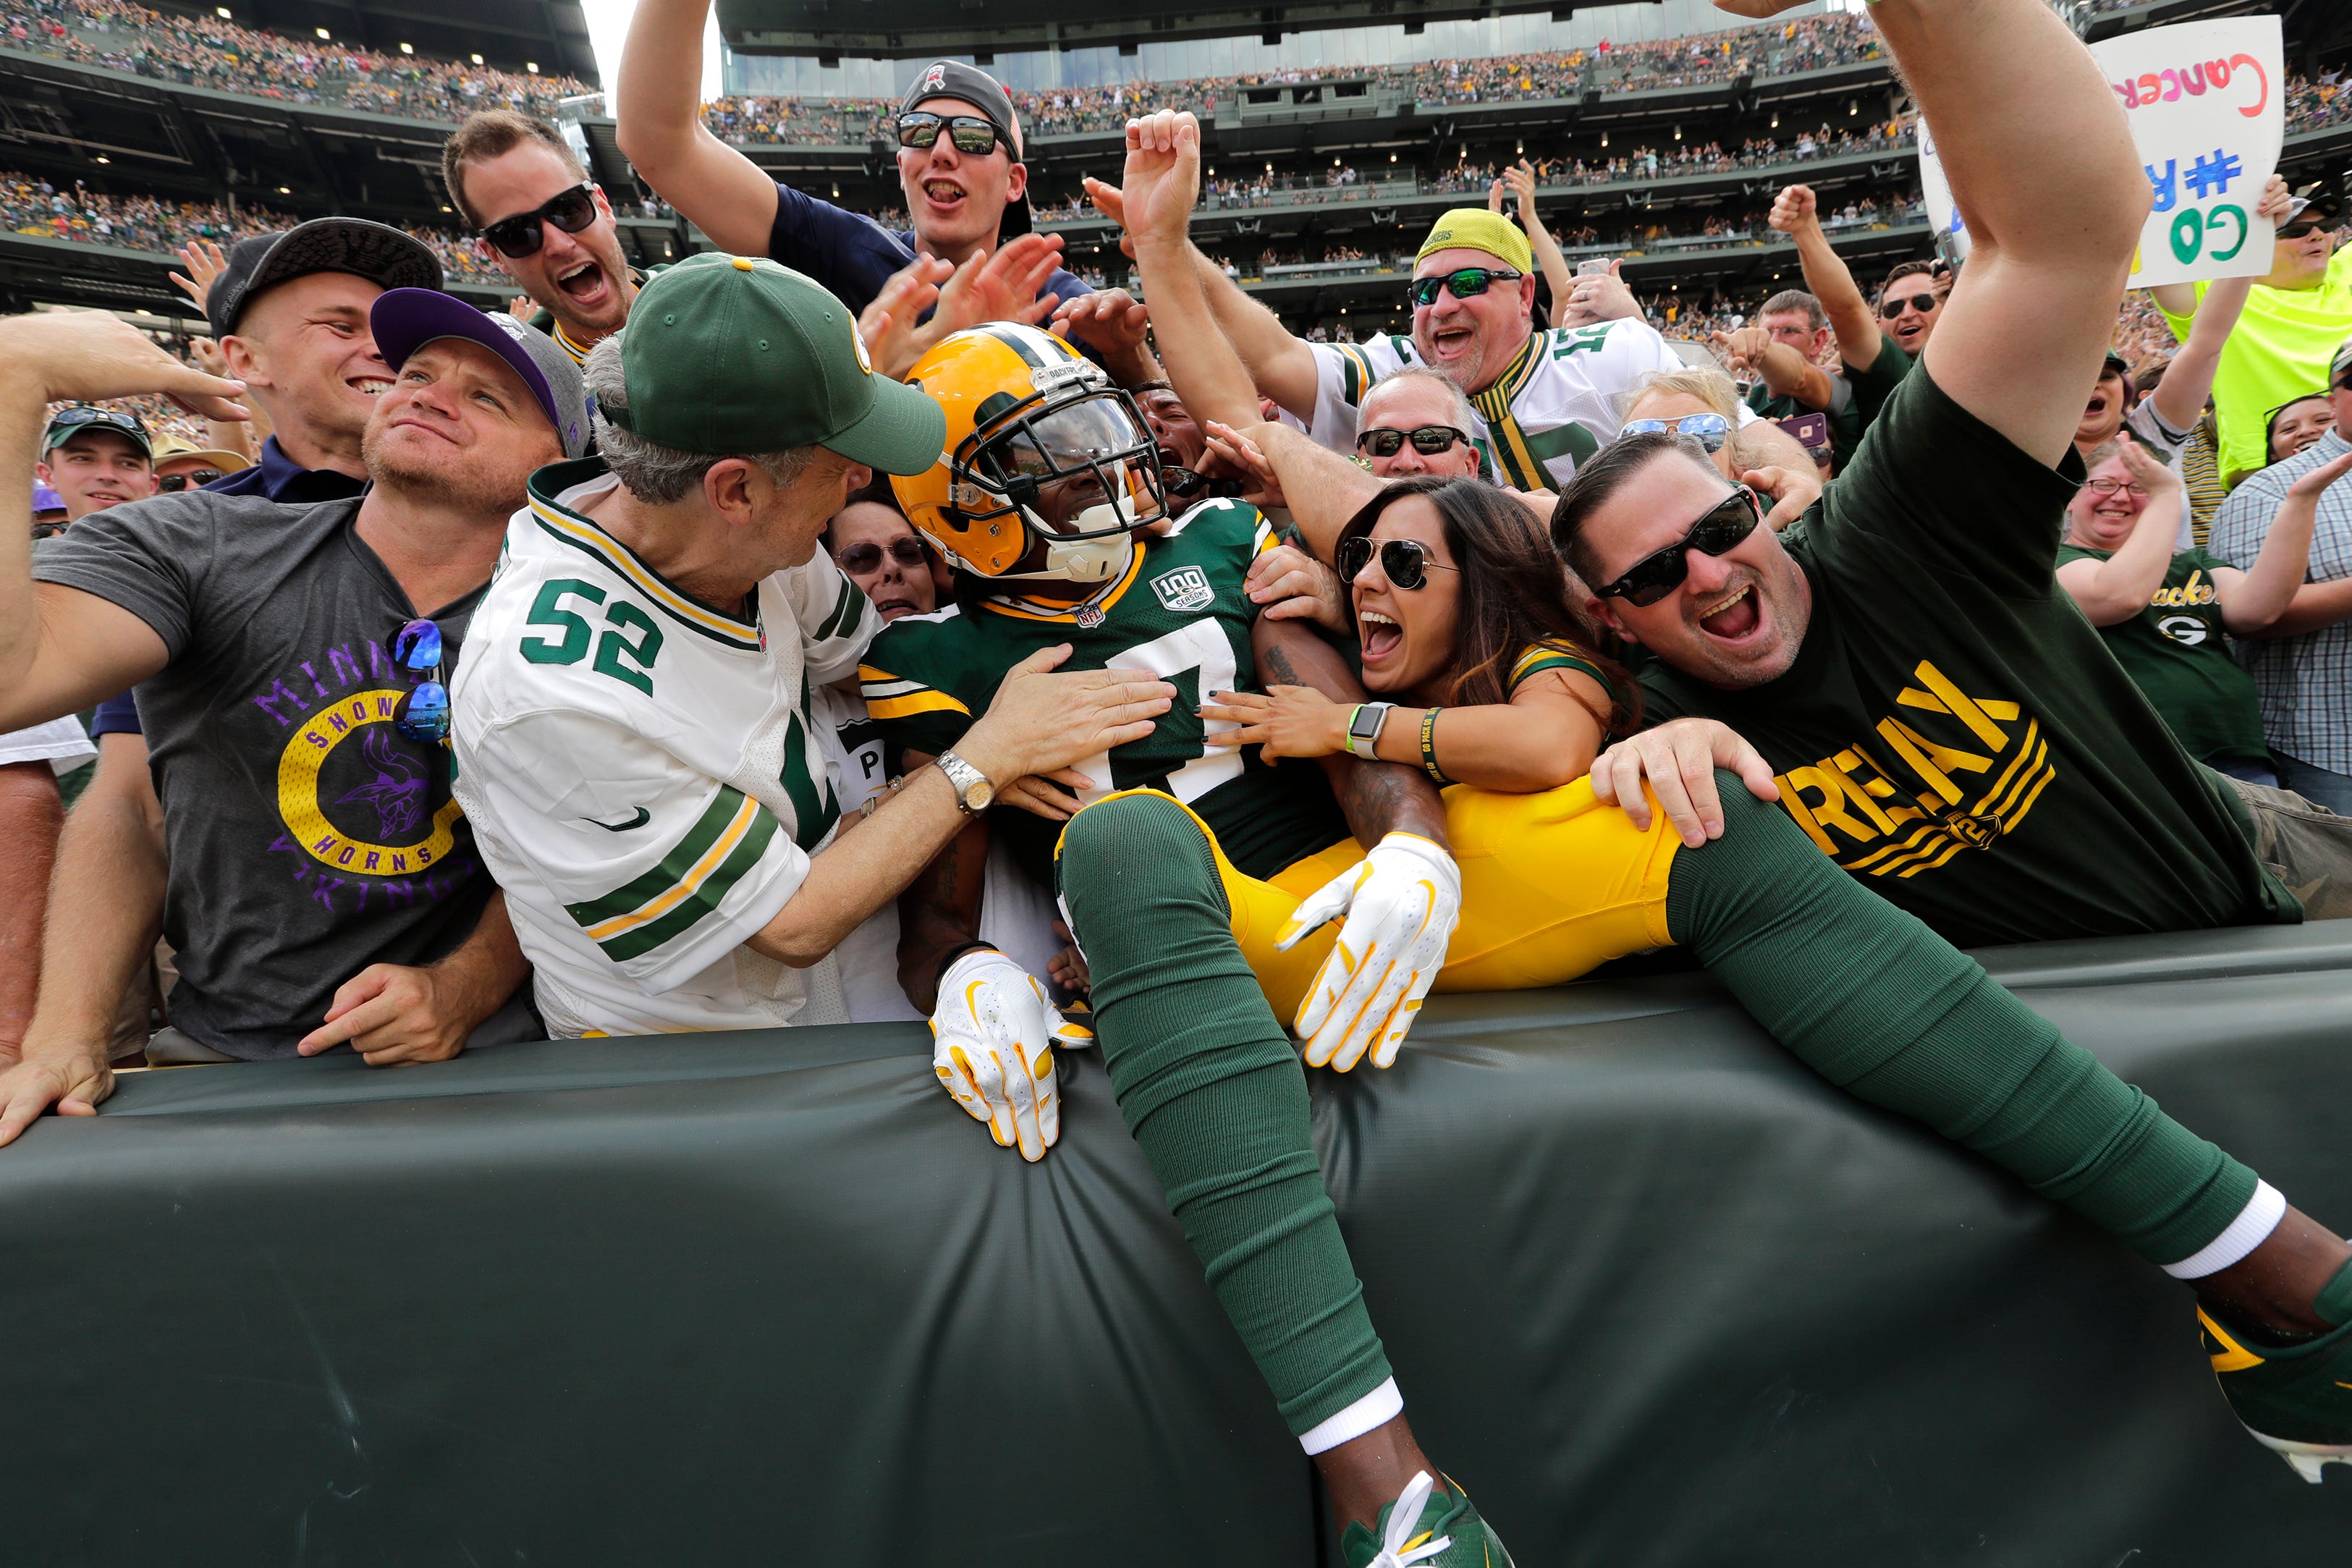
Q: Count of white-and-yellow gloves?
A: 2